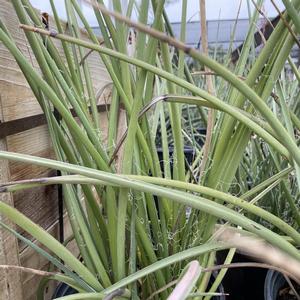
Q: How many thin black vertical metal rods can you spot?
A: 1